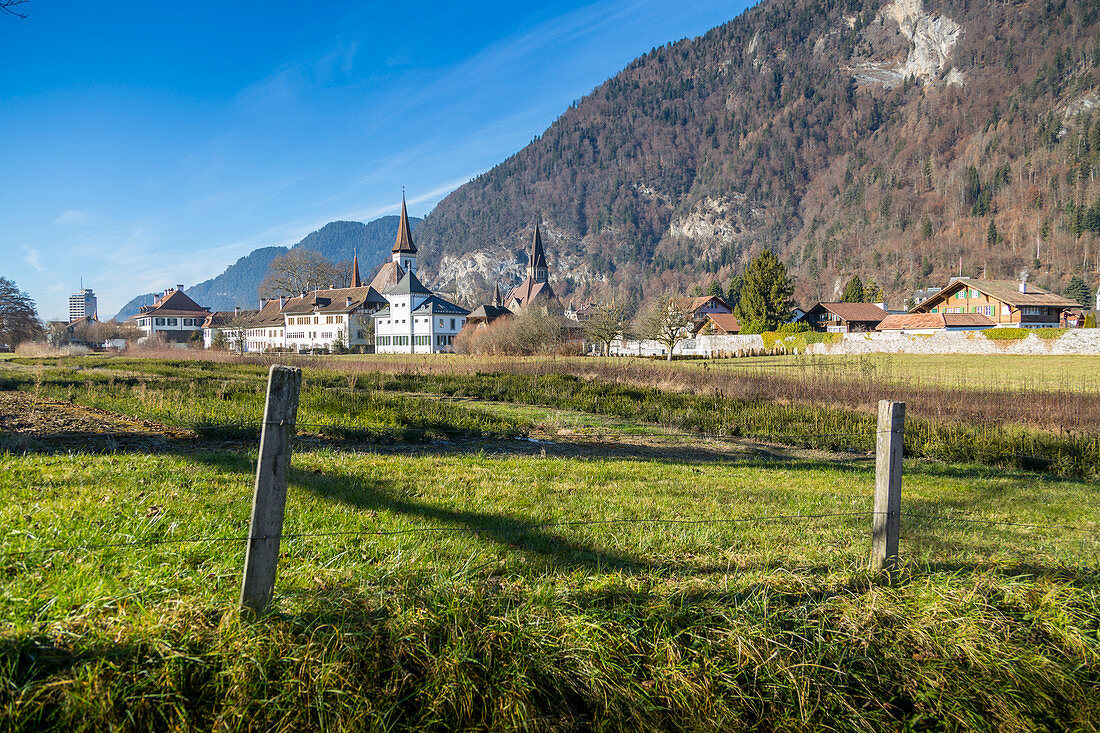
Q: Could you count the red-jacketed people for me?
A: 0